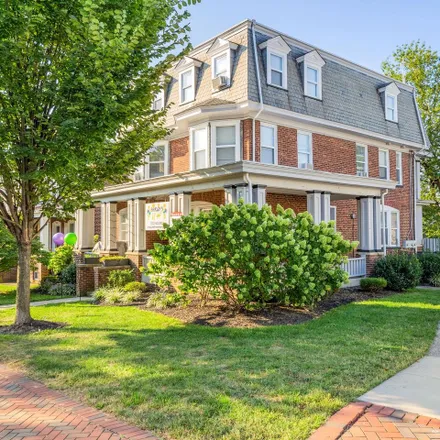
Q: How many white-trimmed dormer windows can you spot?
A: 6